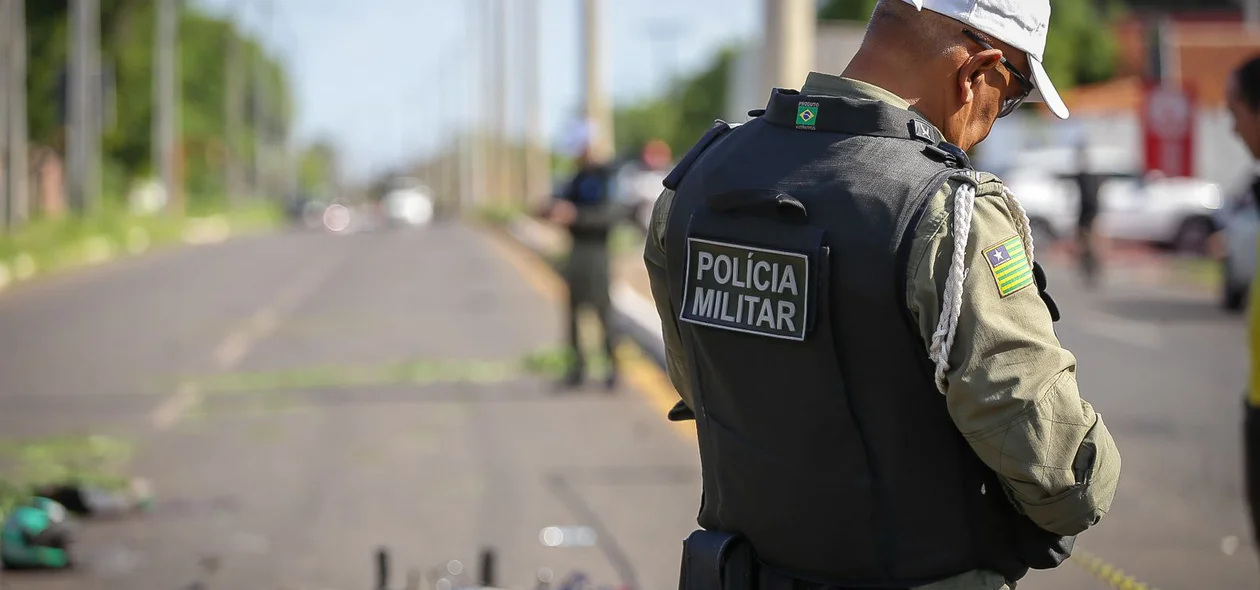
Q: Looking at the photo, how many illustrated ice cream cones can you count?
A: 0